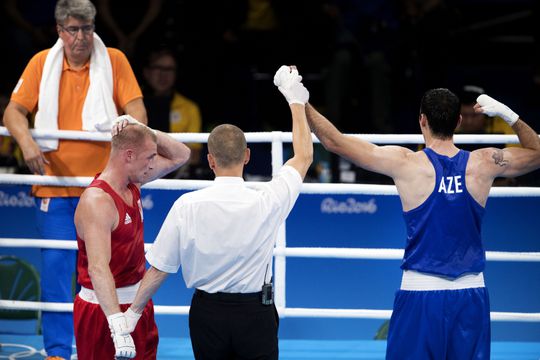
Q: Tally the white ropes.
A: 4